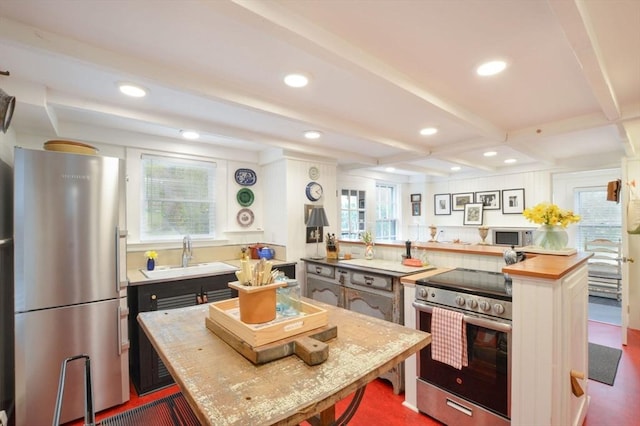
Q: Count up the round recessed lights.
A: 10